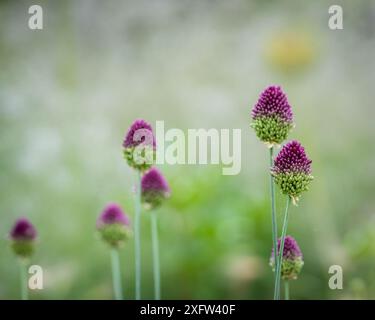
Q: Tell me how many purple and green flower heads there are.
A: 7